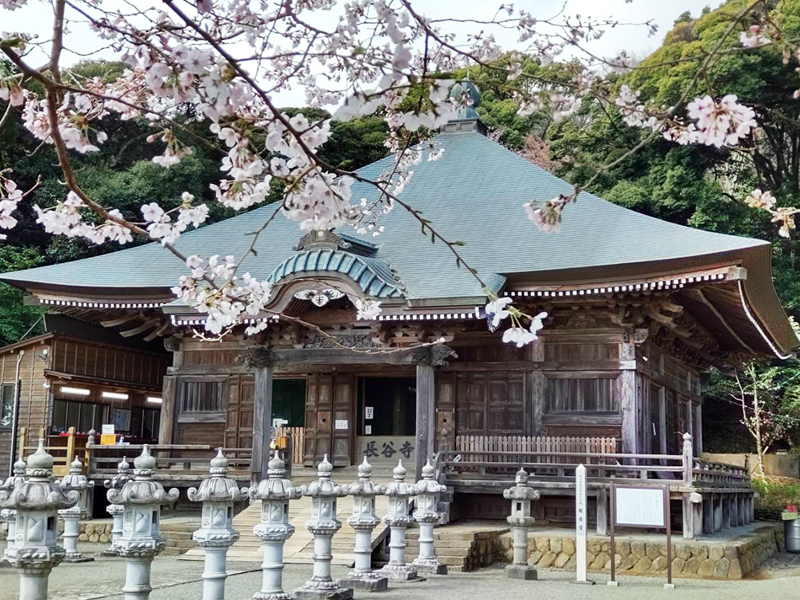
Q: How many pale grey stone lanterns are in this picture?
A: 12